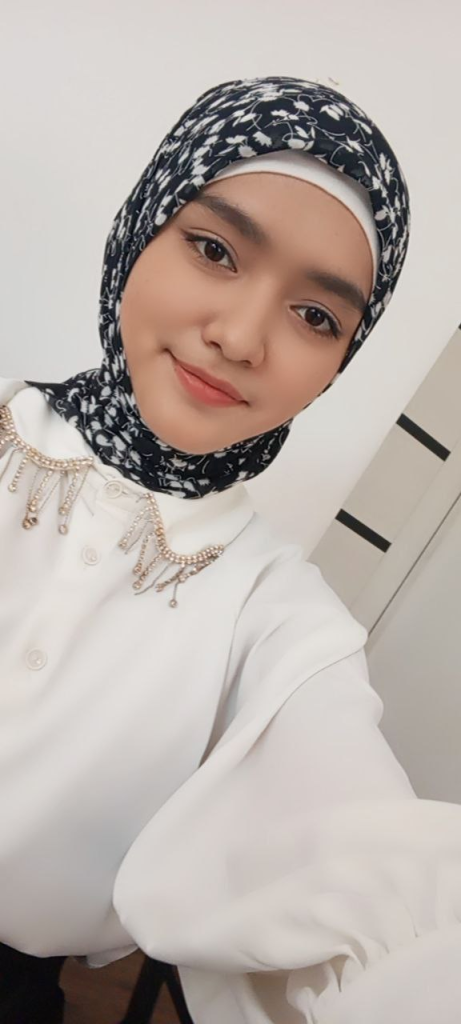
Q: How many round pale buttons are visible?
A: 3